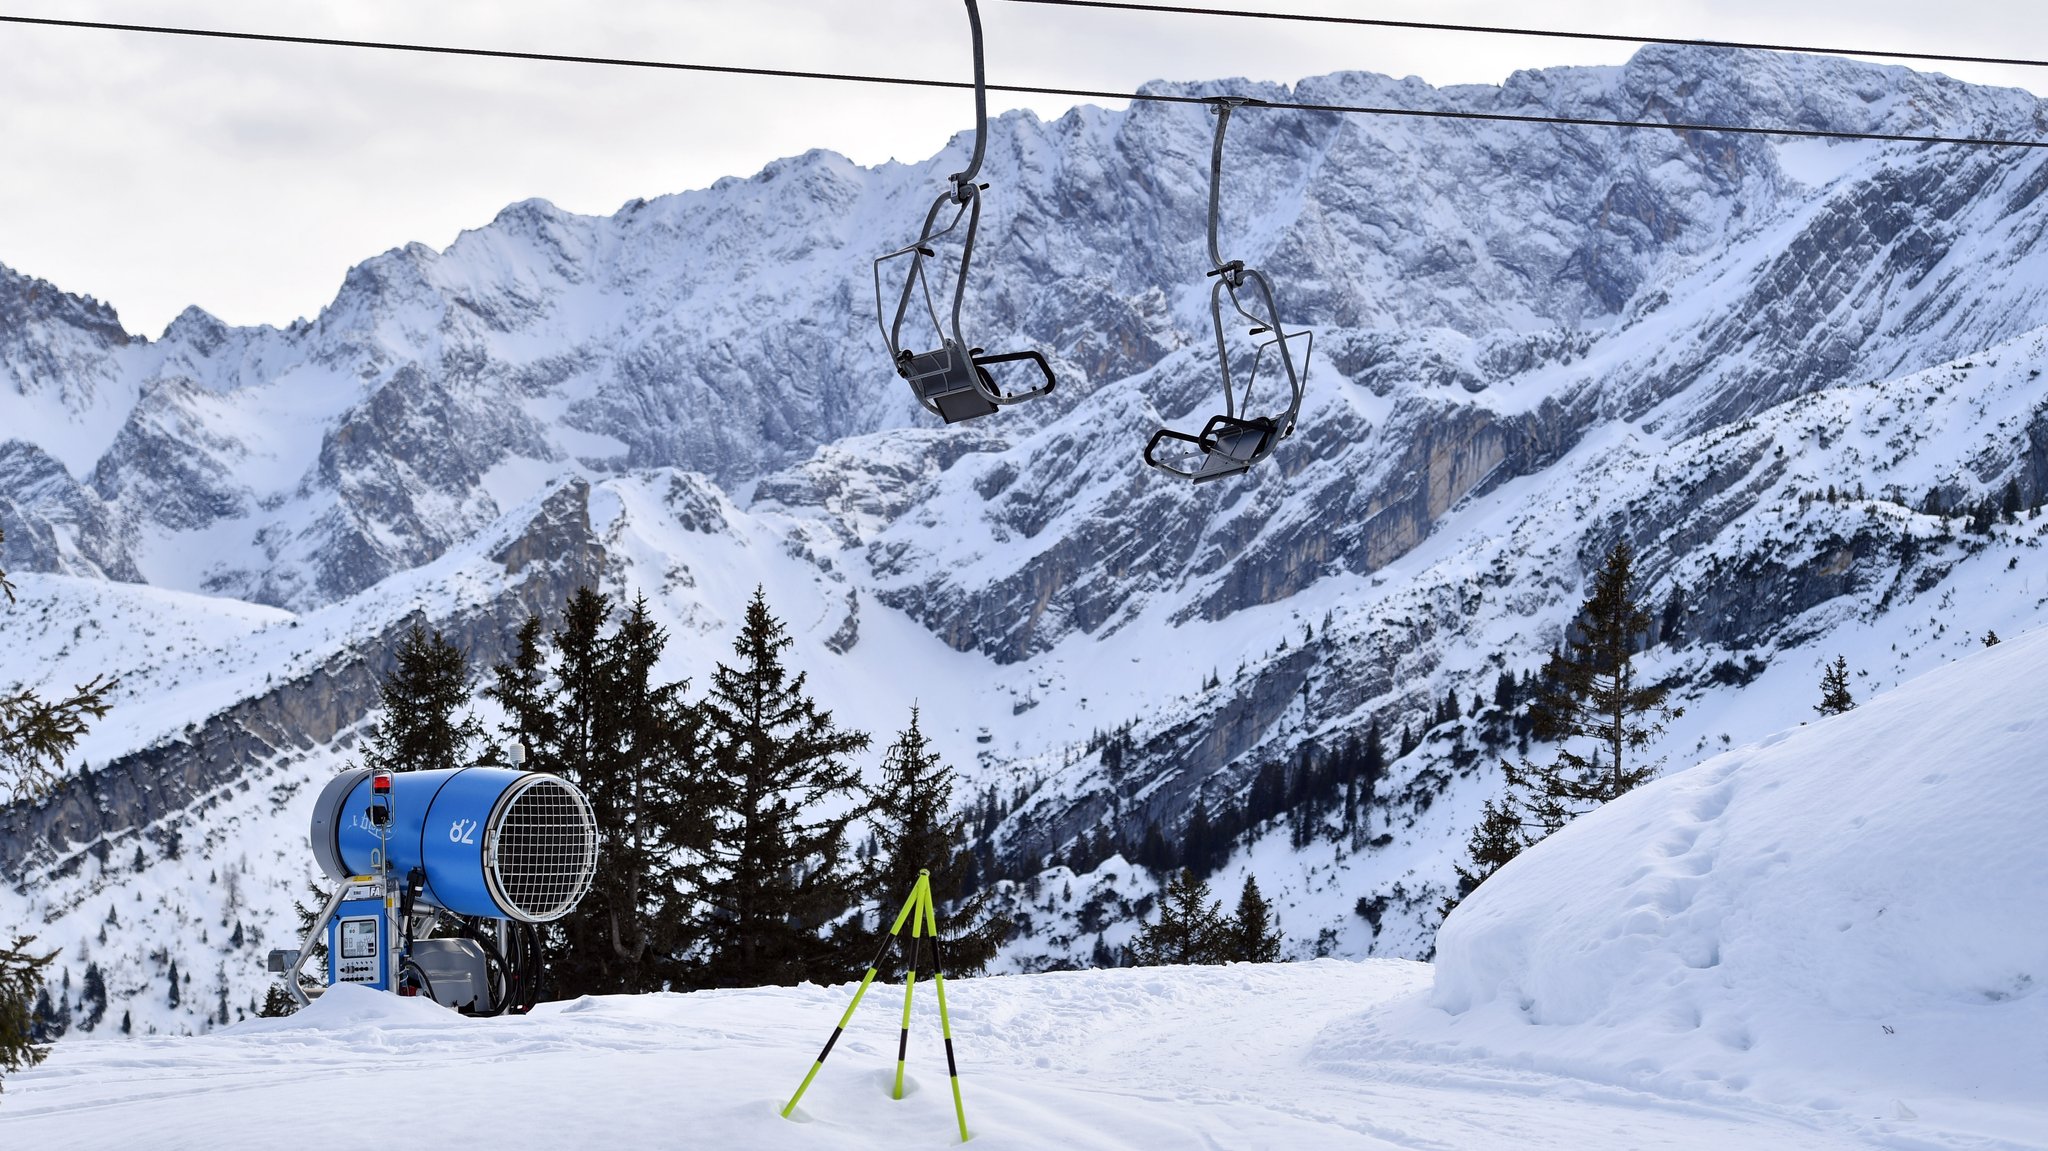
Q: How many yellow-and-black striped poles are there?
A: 3